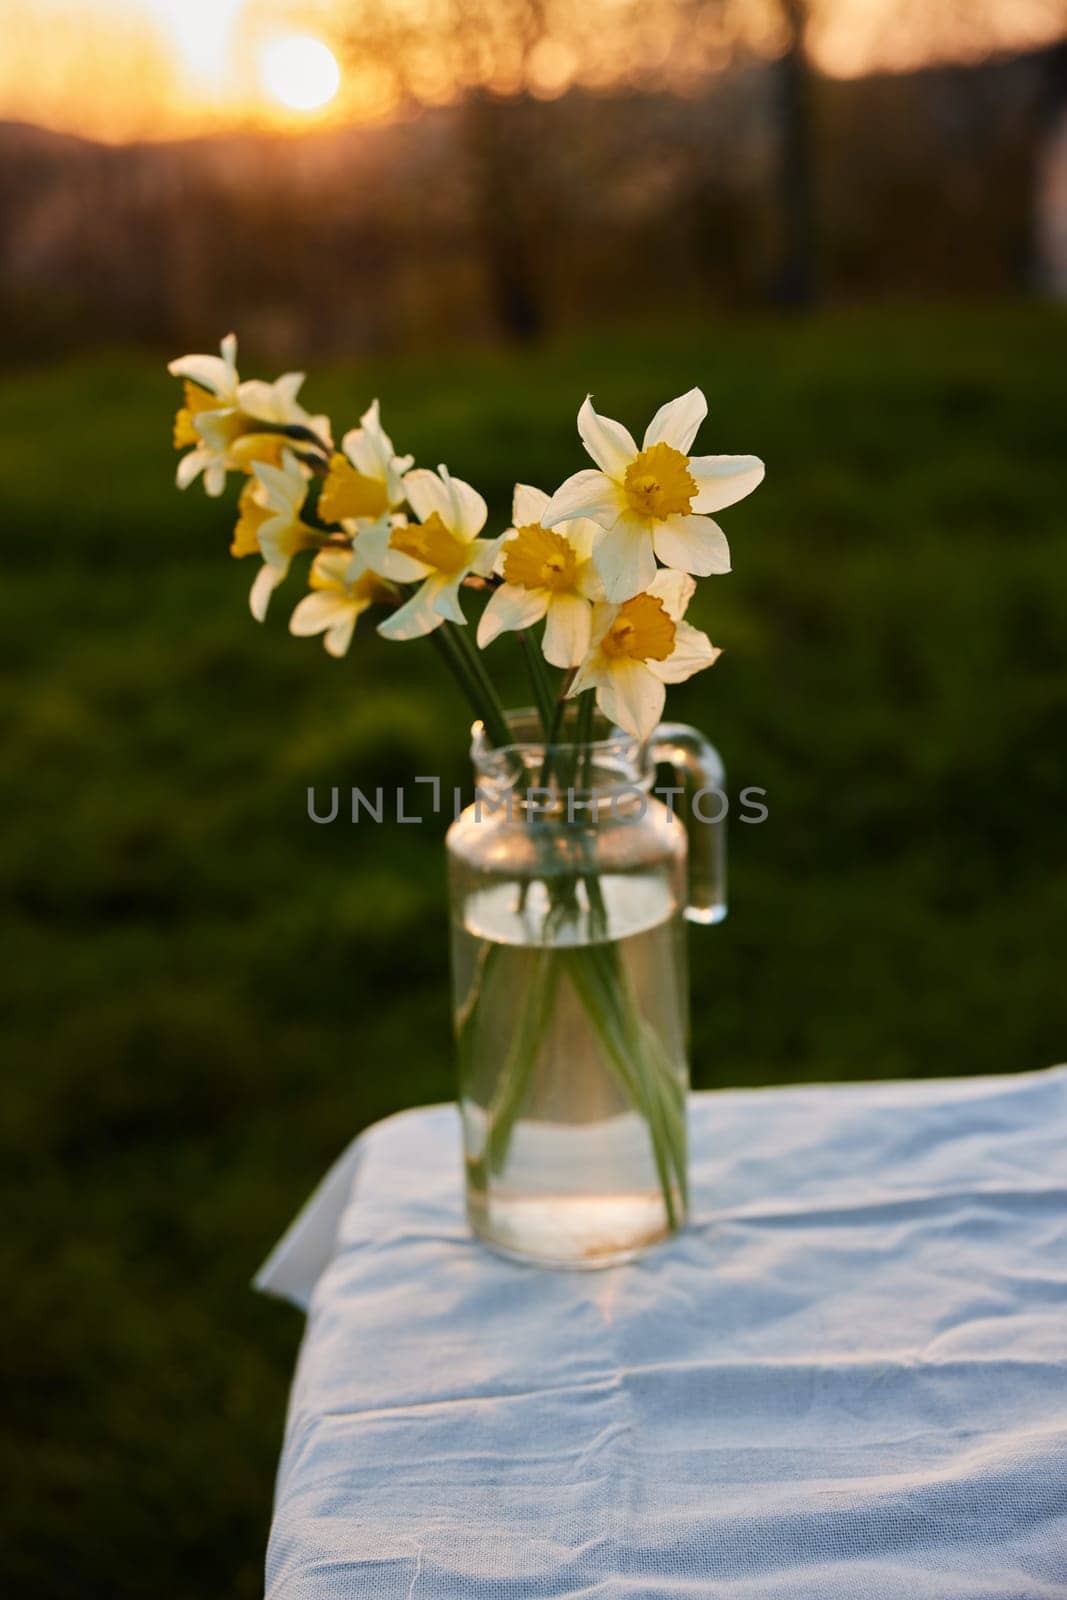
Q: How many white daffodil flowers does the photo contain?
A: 9